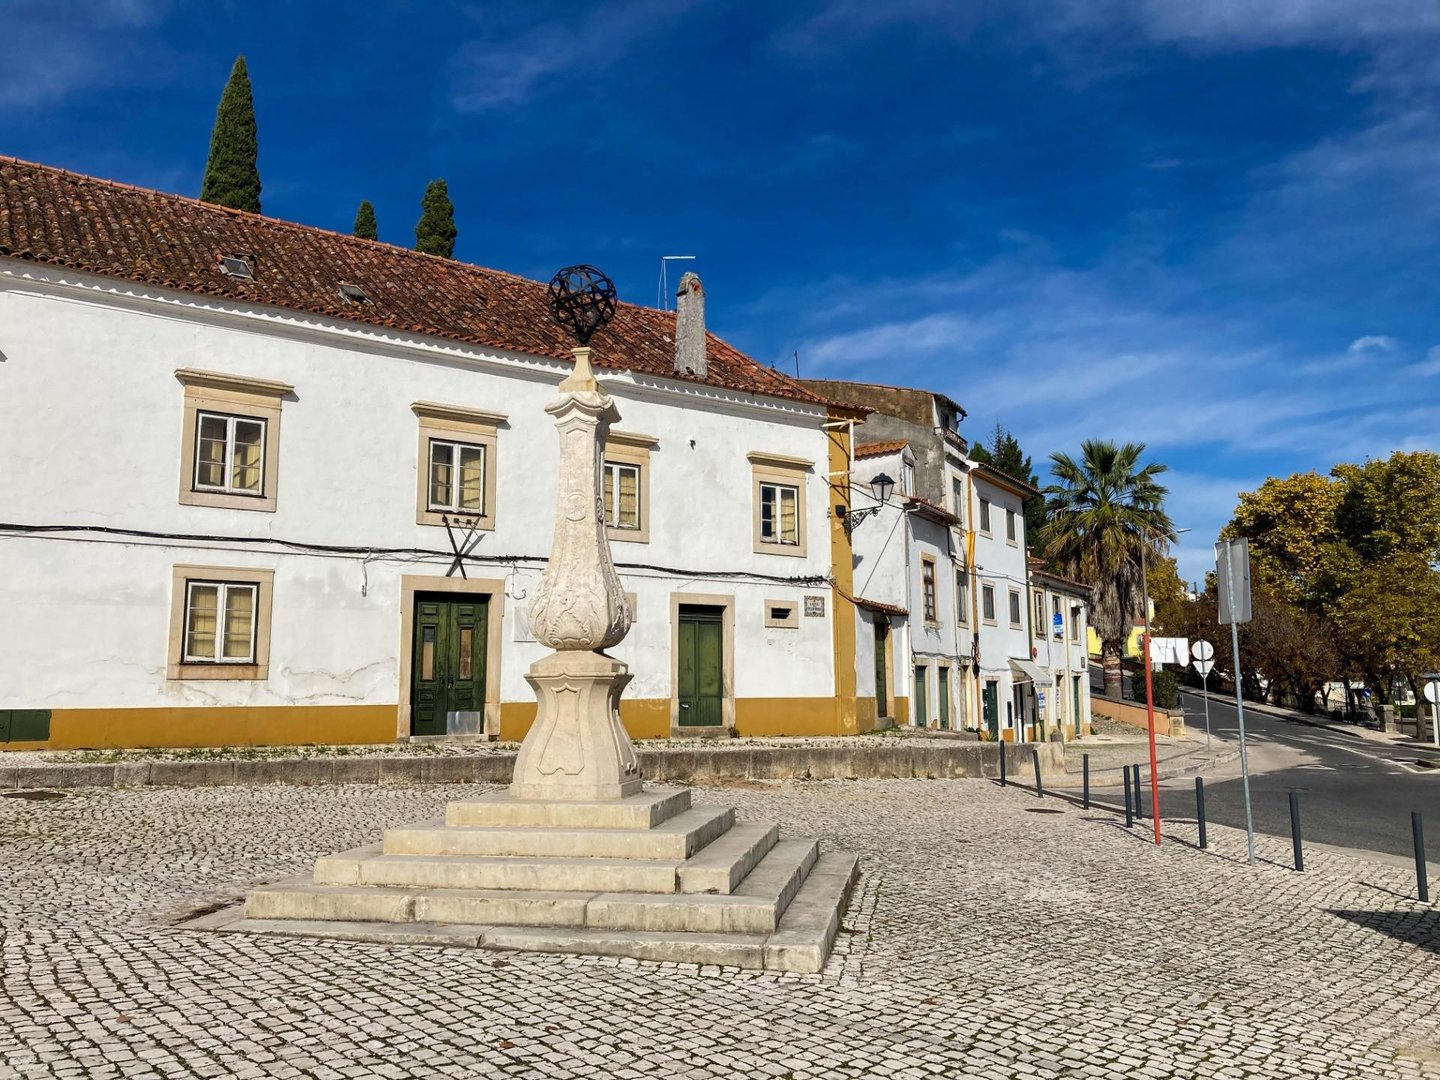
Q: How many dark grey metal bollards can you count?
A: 8